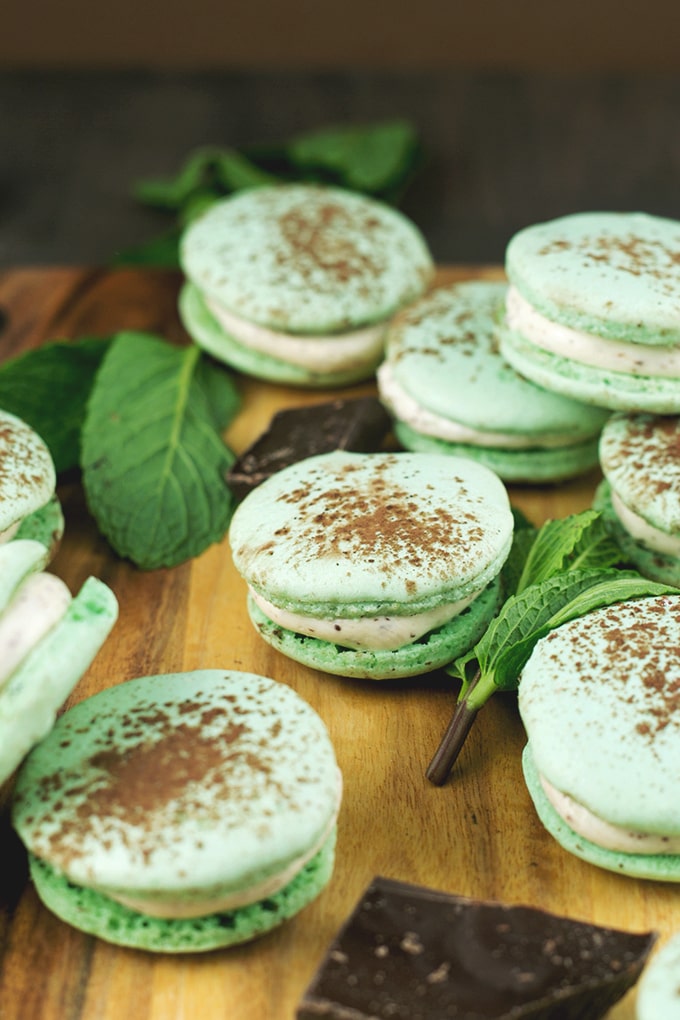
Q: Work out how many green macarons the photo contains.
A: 10